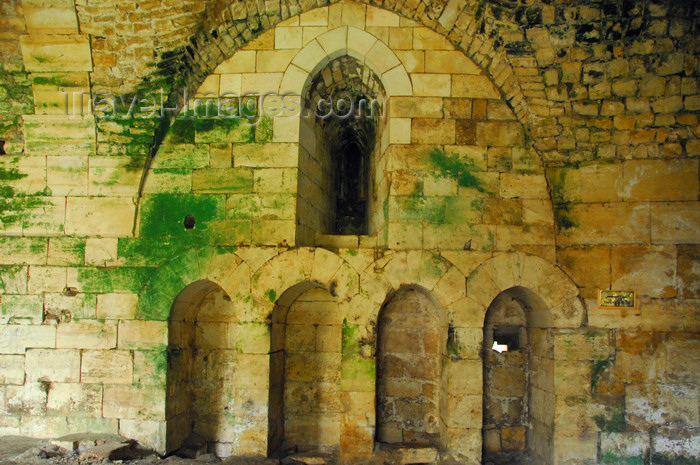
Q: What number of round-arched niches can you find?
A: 4